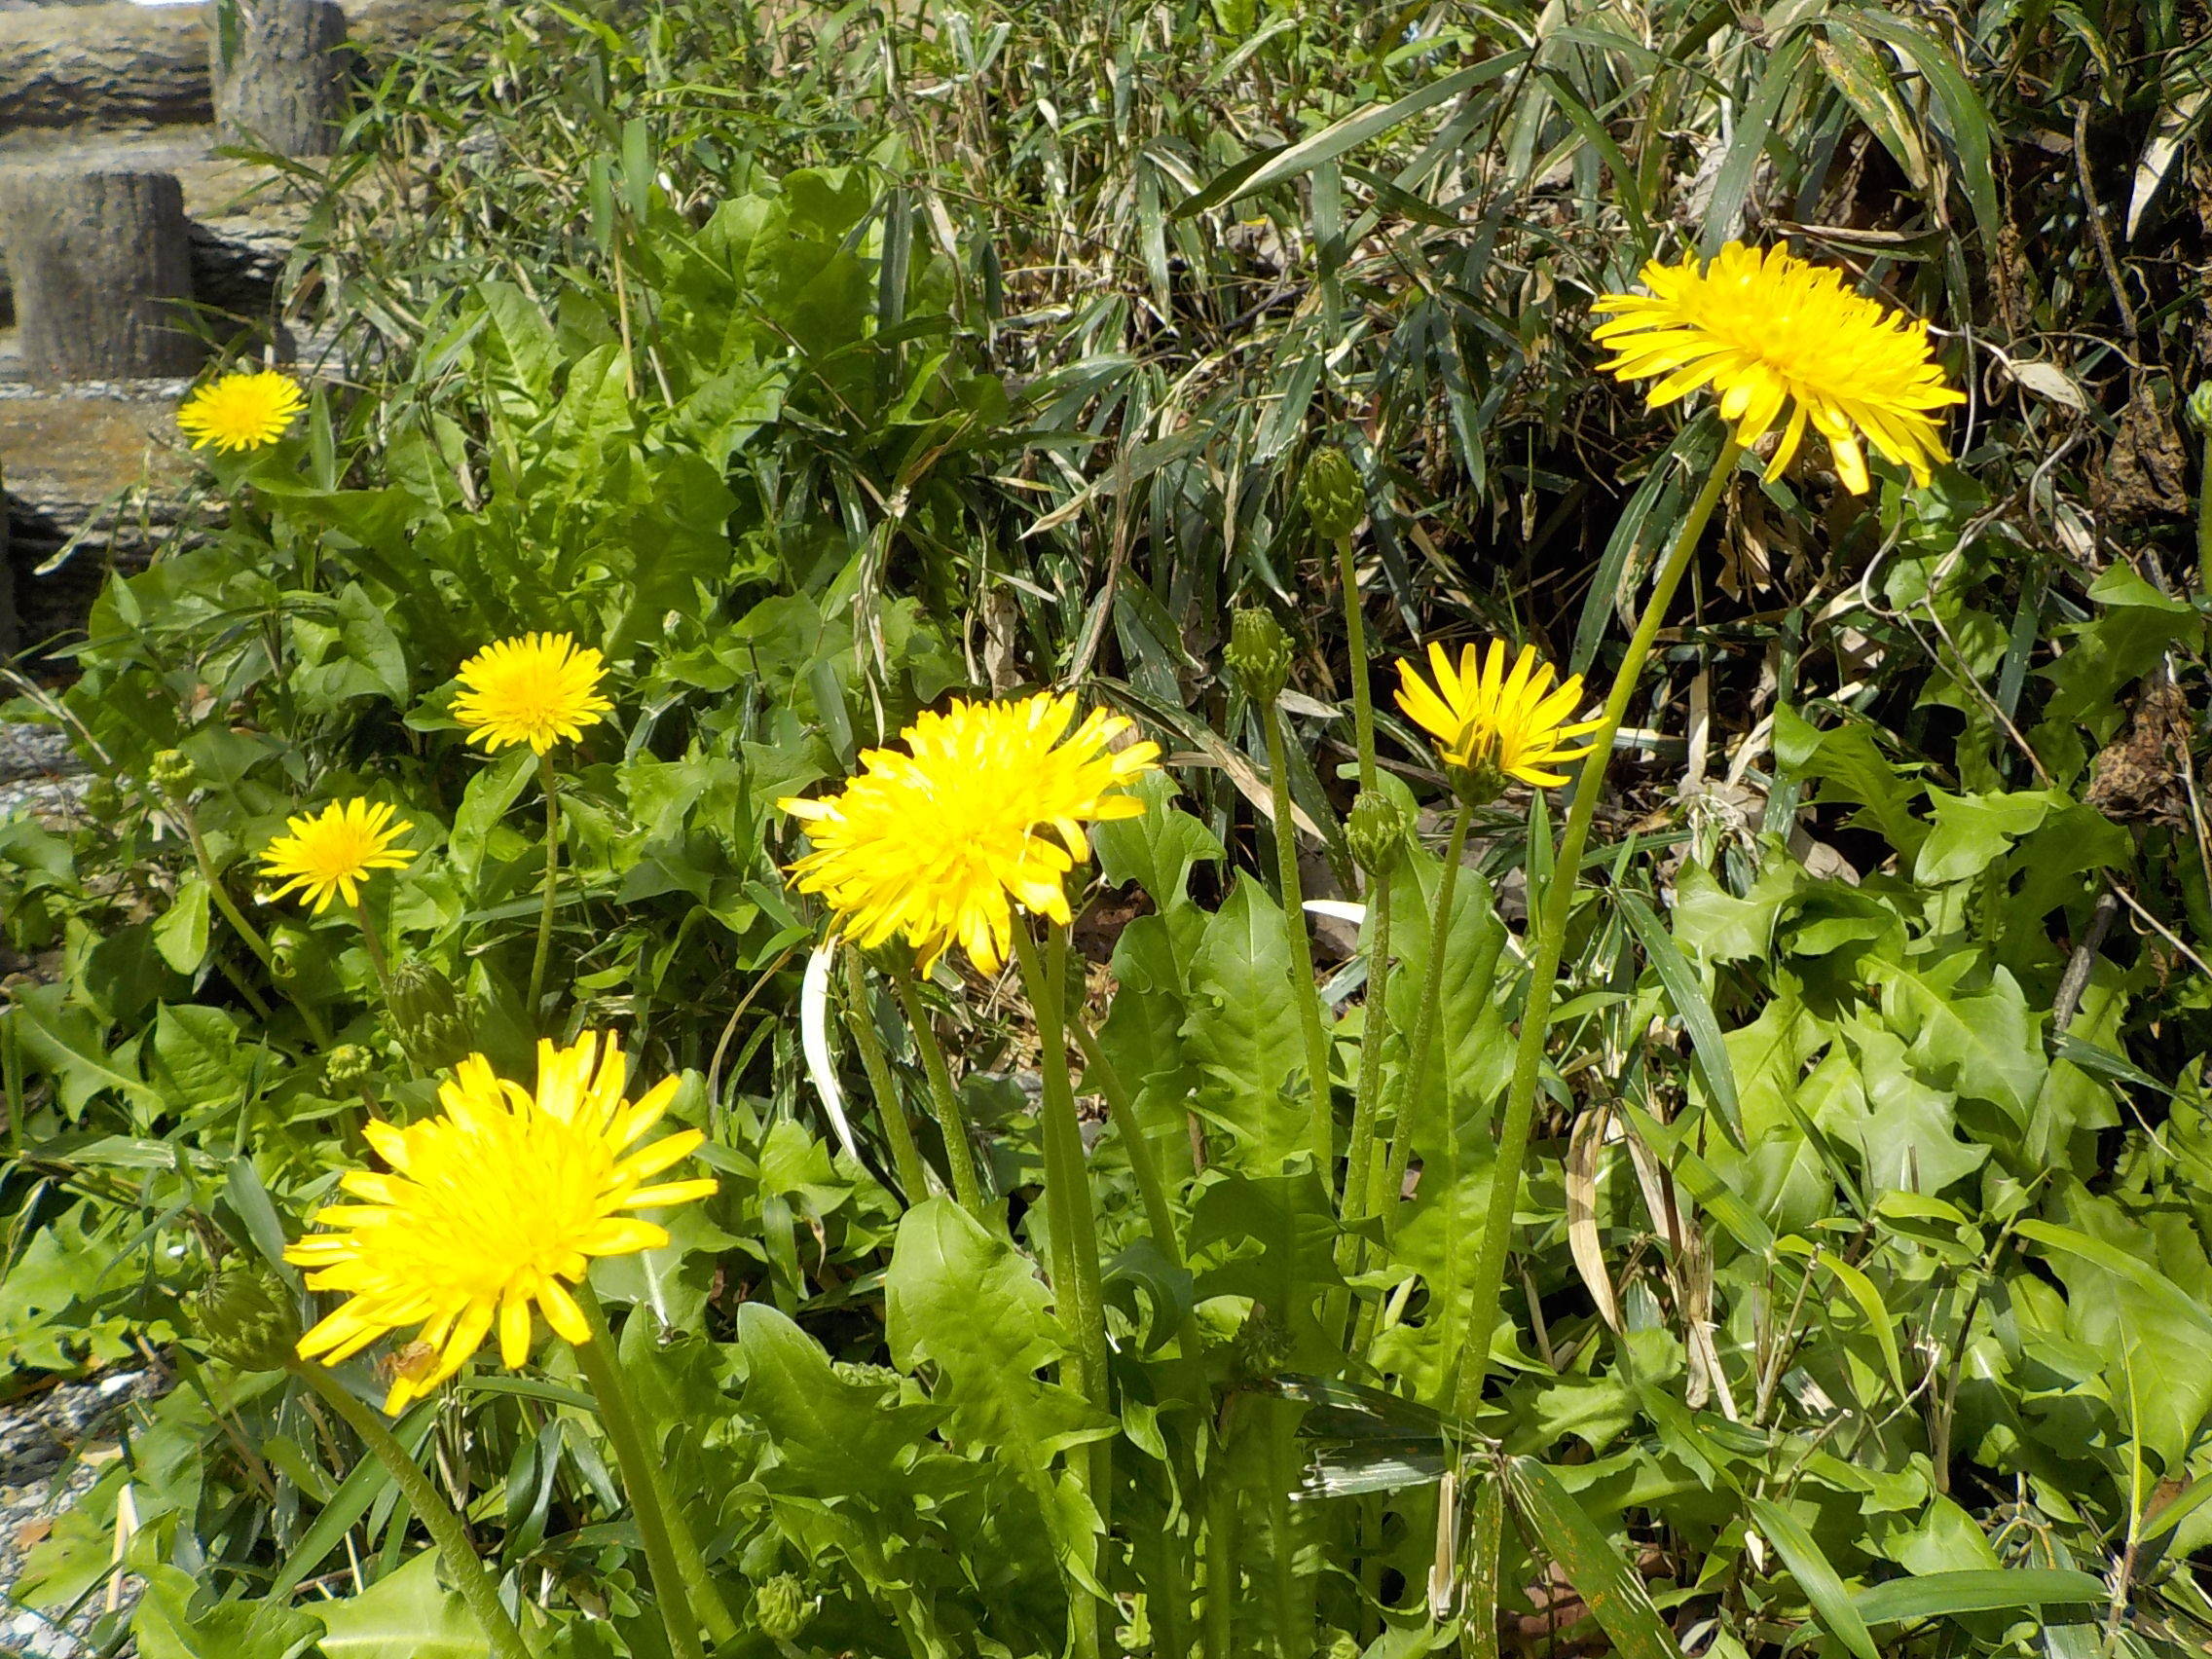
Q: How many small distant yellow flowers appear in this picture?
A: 3